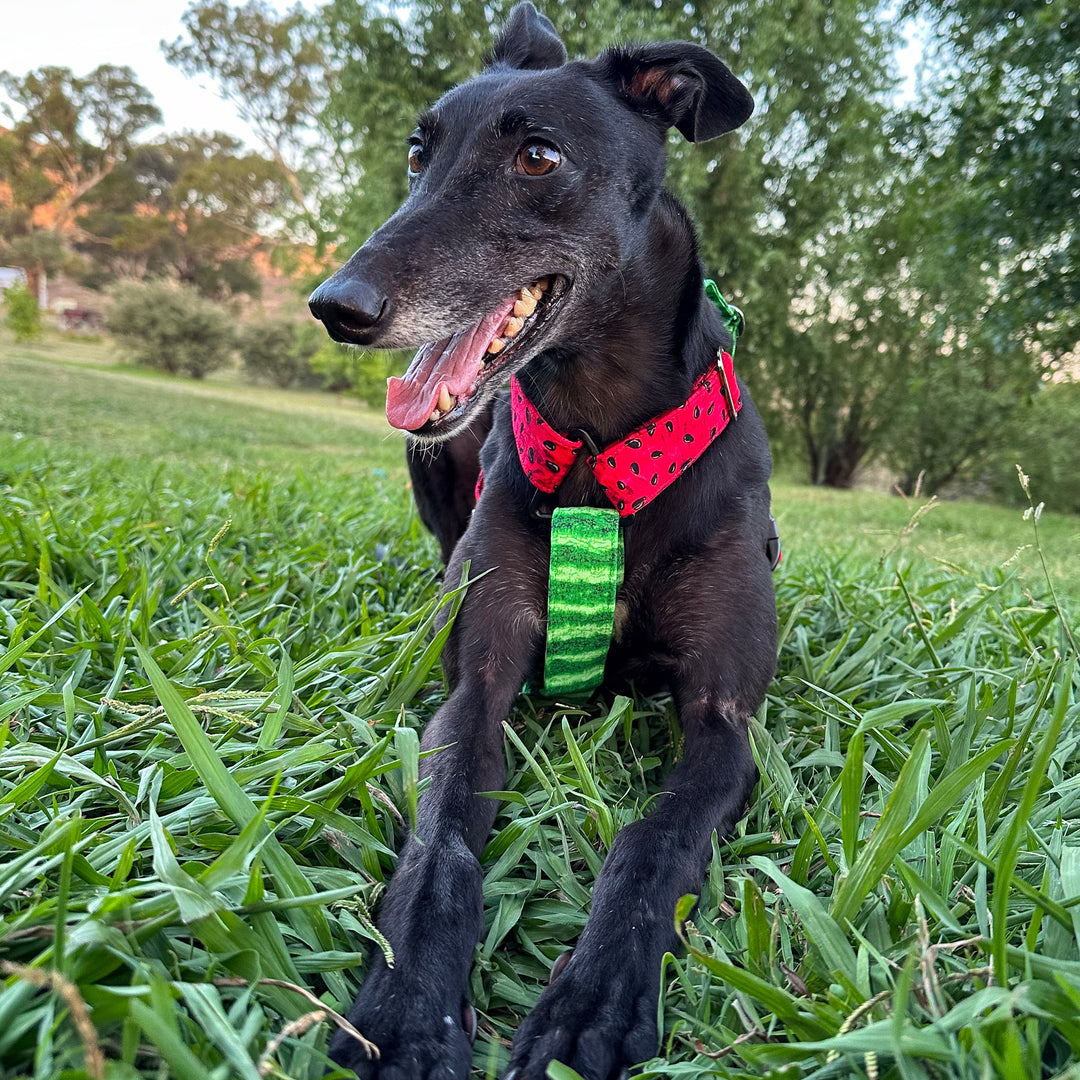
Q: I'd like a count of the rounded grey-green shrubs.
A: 2